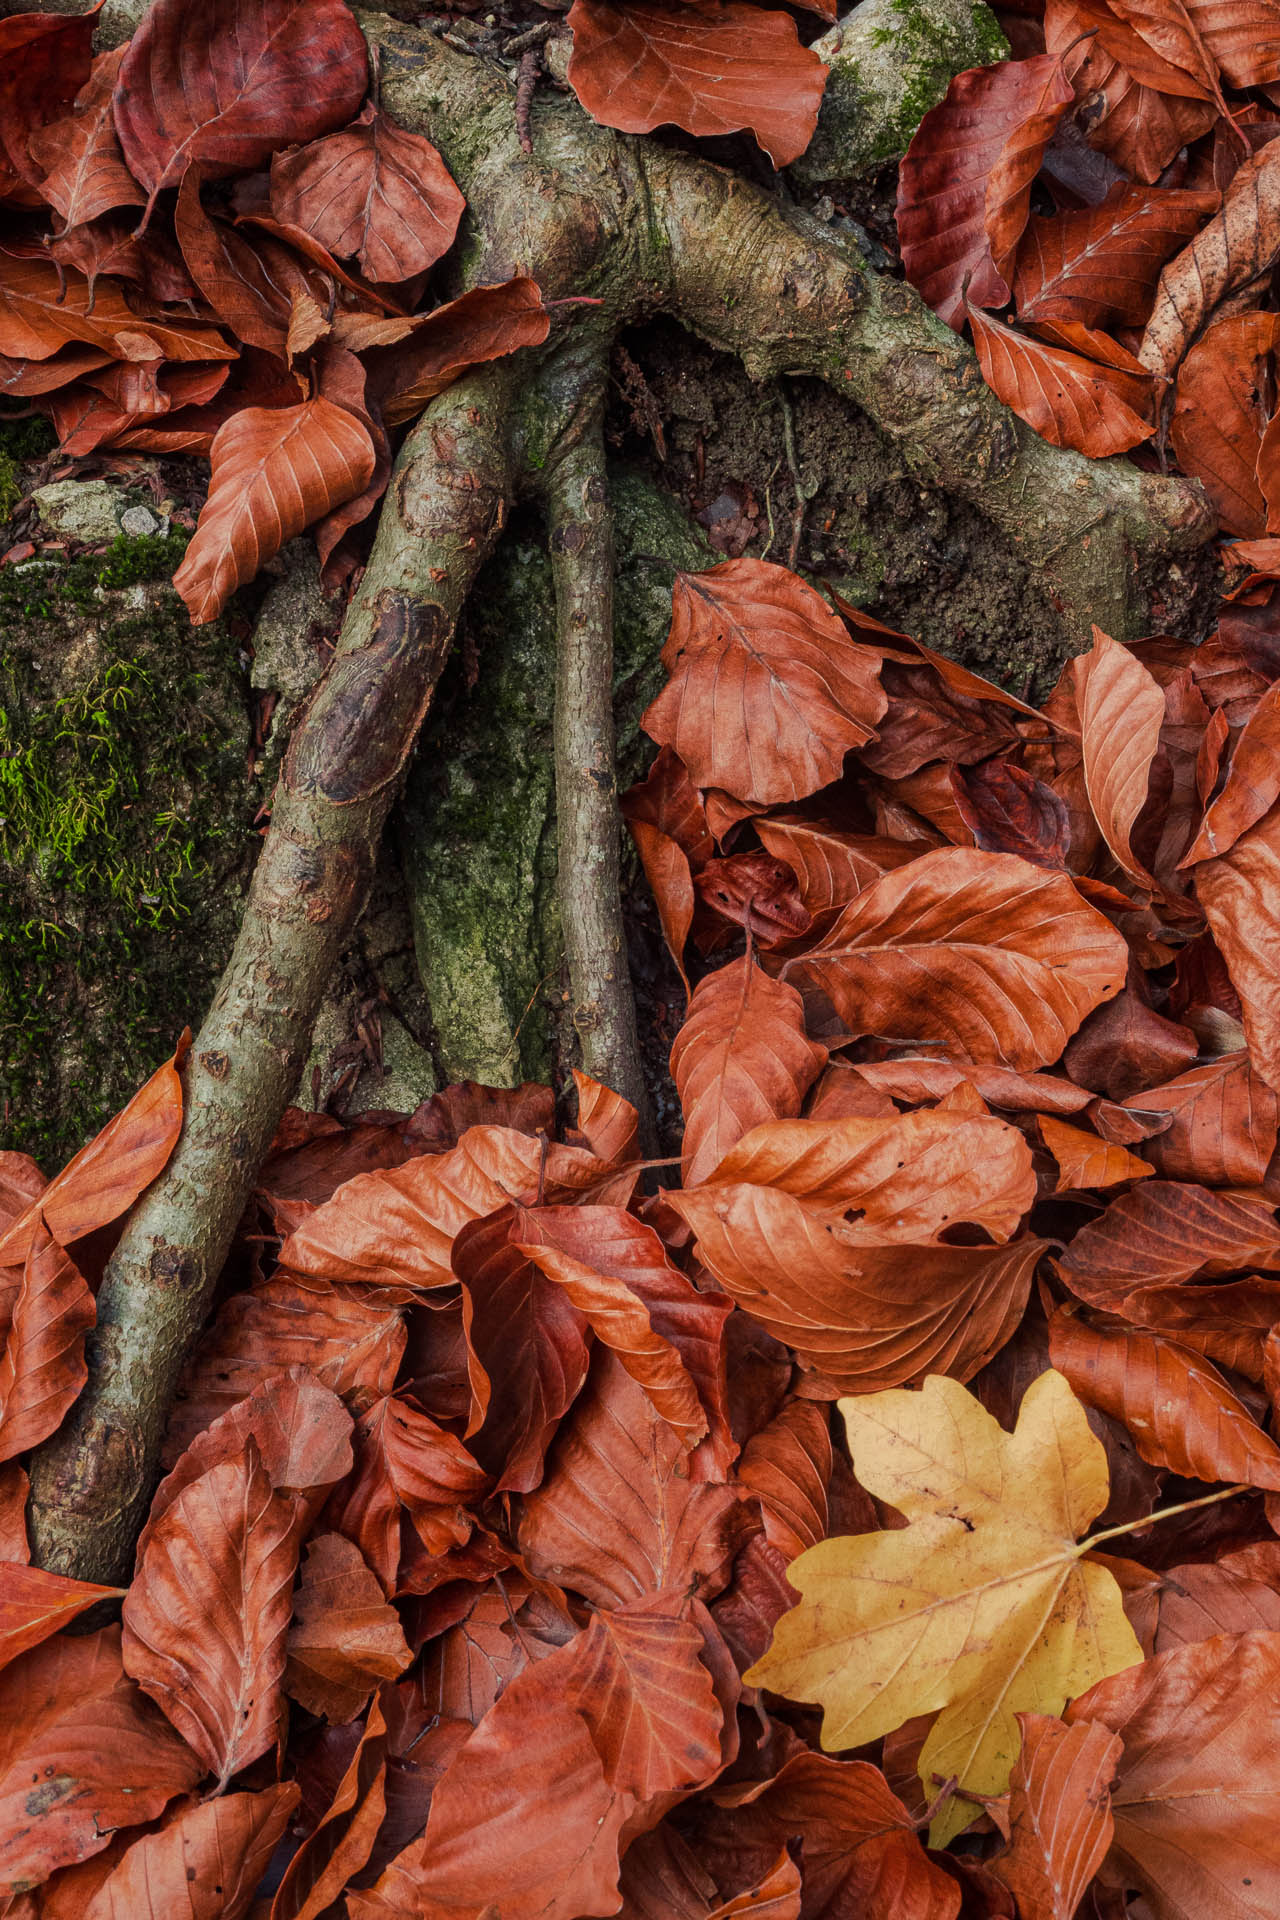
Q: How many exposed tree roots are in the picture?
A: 3